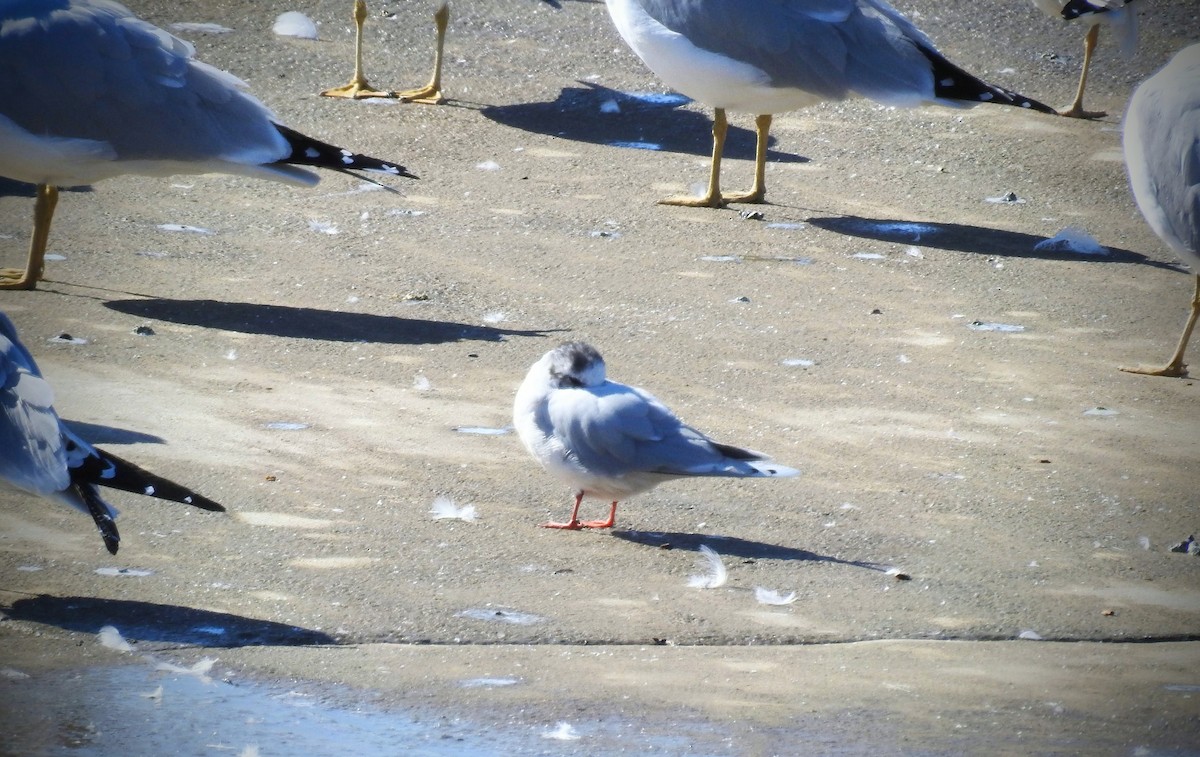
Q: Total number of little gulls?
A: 1